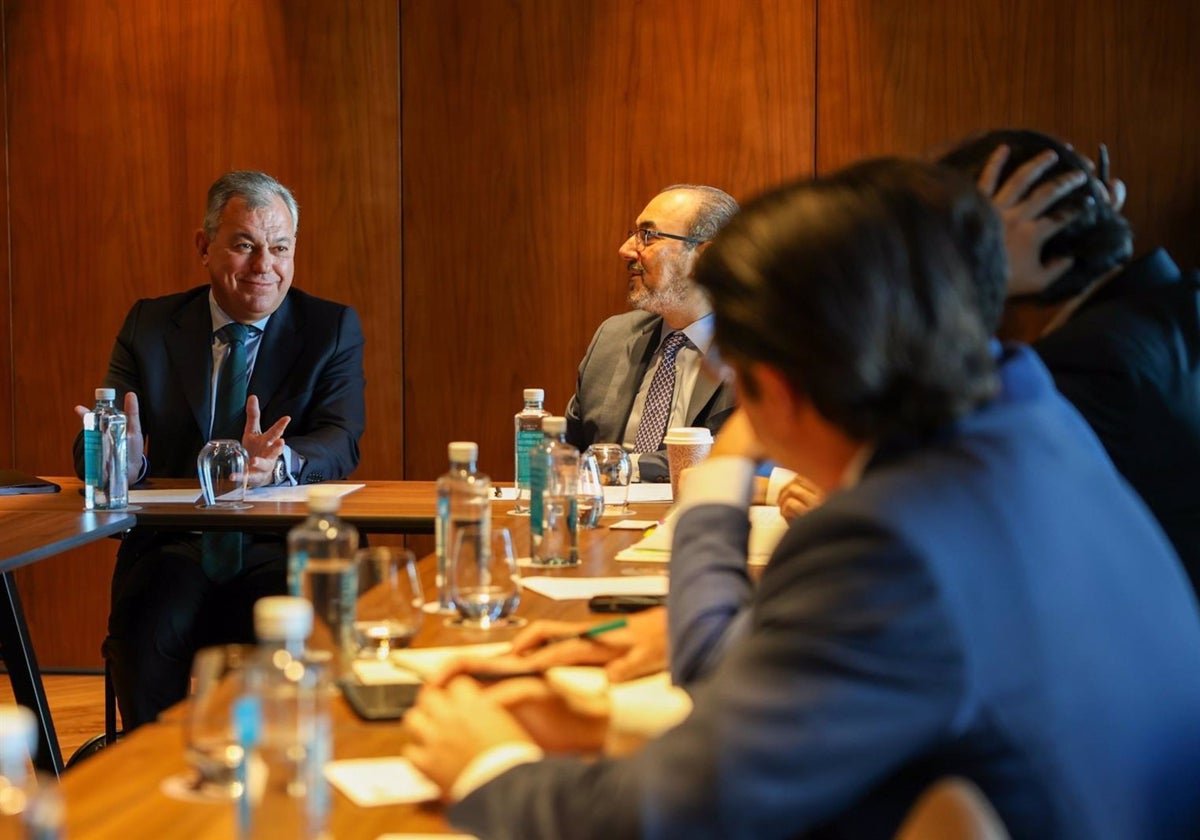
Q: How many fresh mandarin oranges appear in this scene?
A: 0